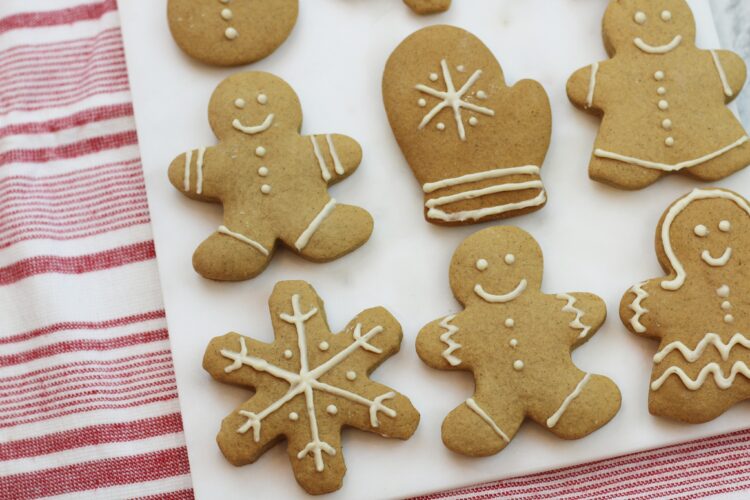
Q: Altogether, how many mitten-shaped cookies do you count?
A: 1